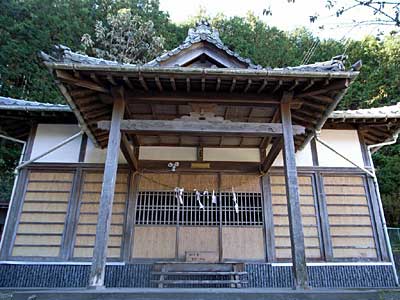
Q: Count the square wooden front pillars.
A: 2